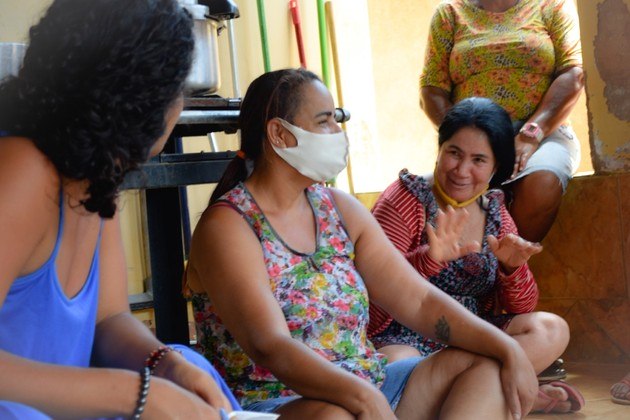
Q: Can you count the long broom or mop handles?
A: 4